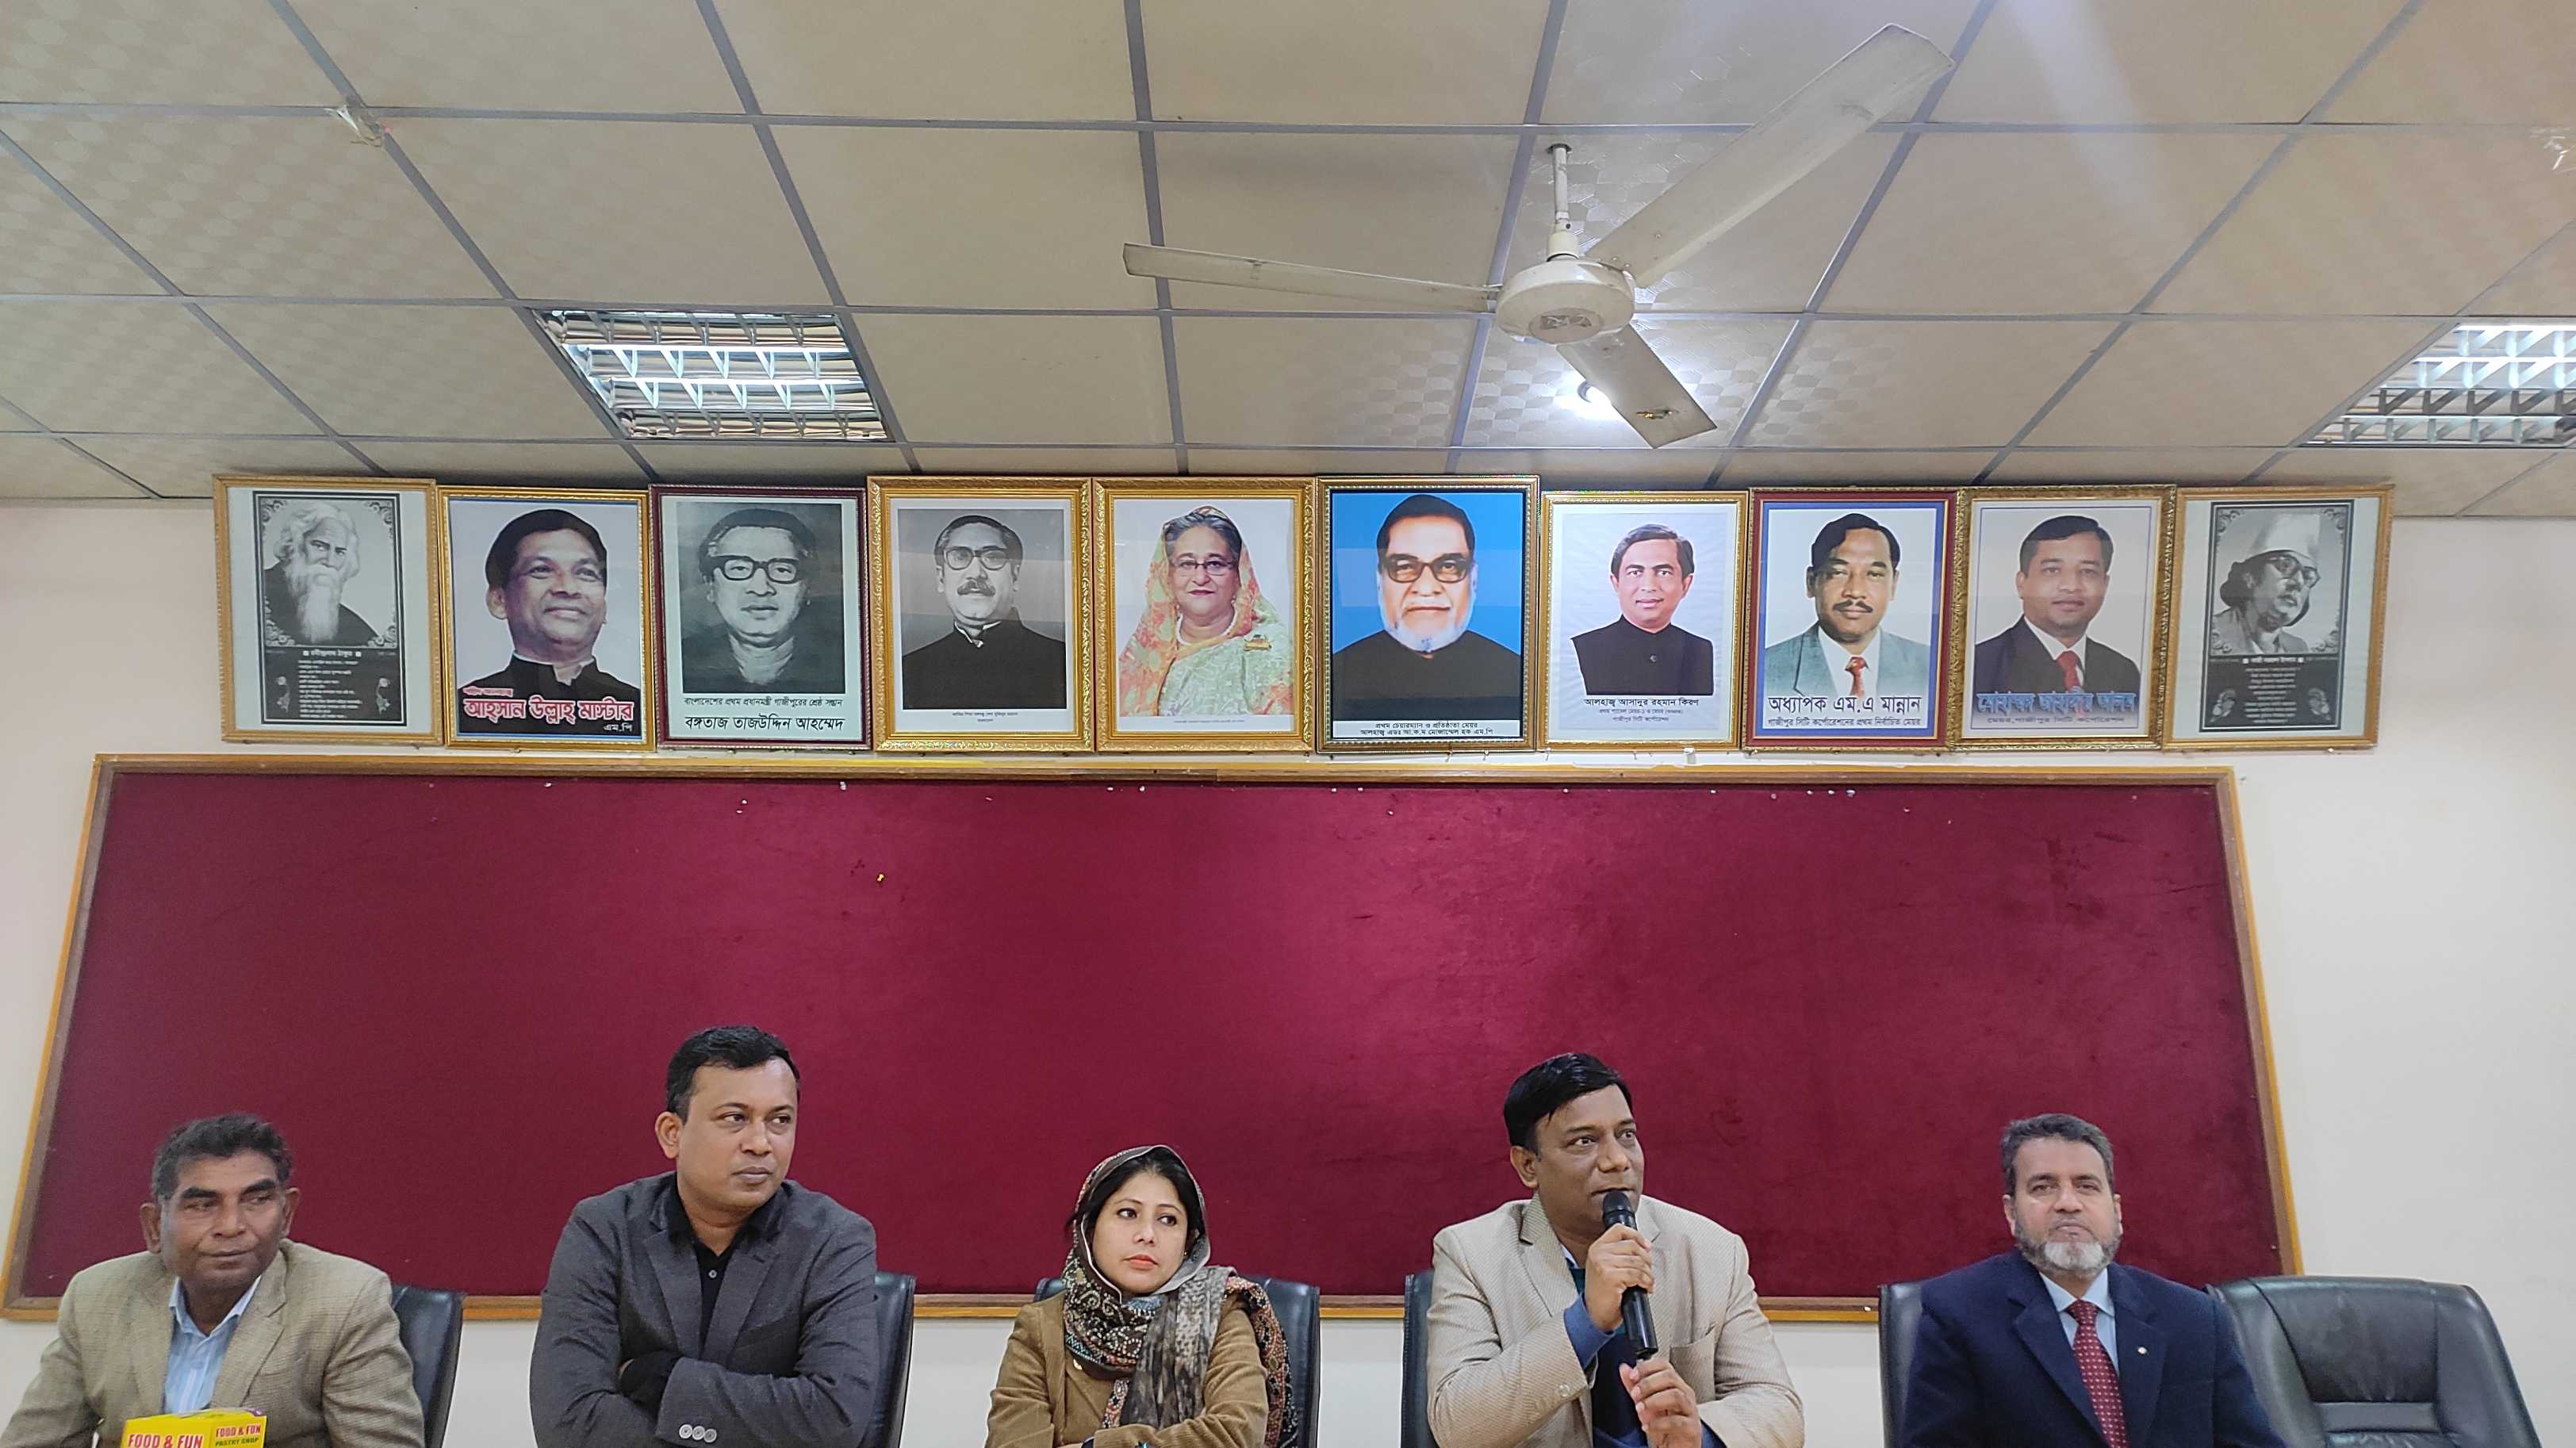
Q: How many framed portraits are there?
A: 10